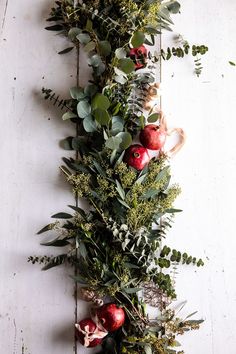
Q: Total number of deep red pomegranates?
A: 5